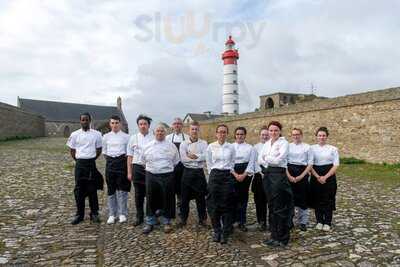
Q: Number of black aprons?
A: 12